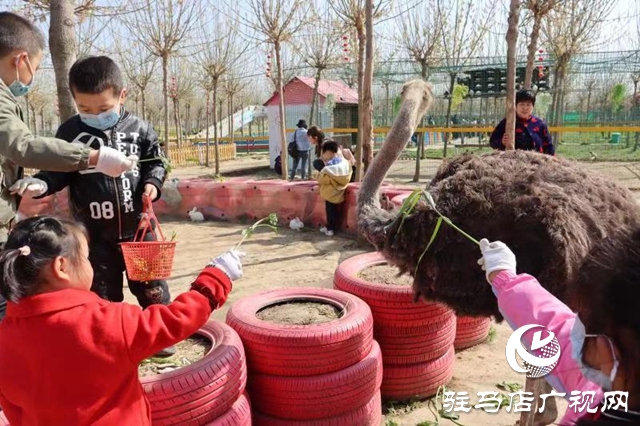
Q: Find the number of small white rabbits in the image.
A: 2